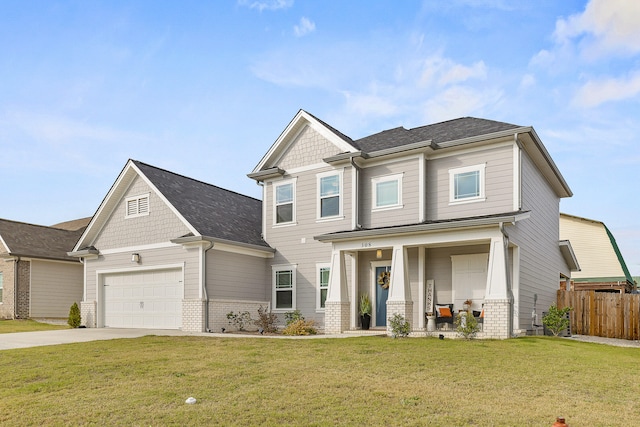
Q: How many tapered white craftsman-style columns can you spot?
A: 3